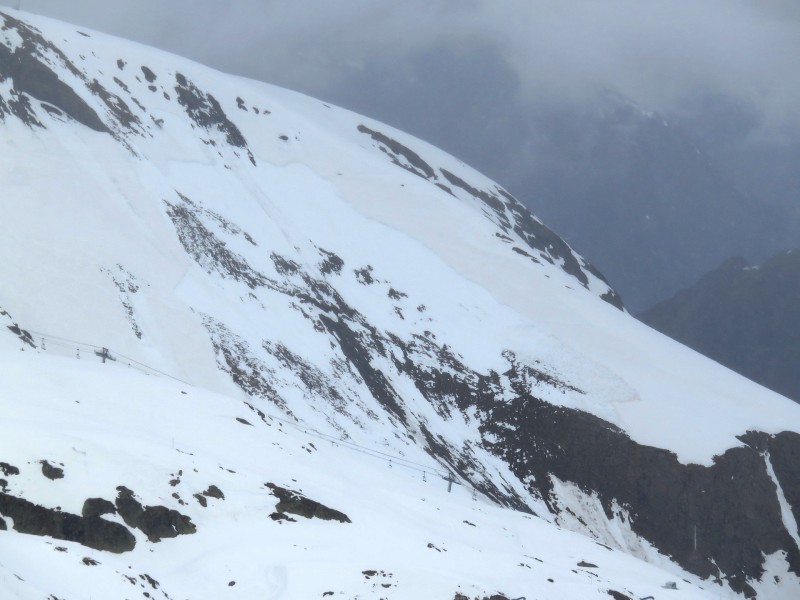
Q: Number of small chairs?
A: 5